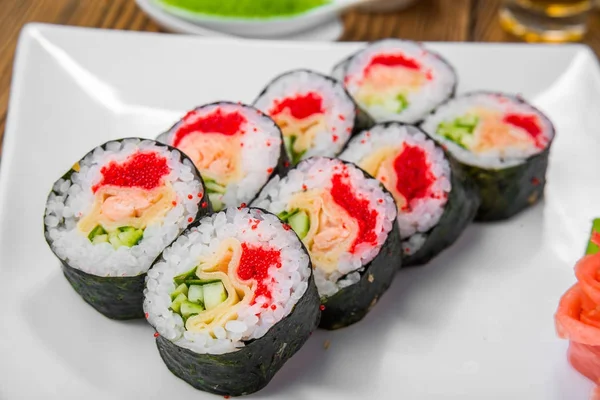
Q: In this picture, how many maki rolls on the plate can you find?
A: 8